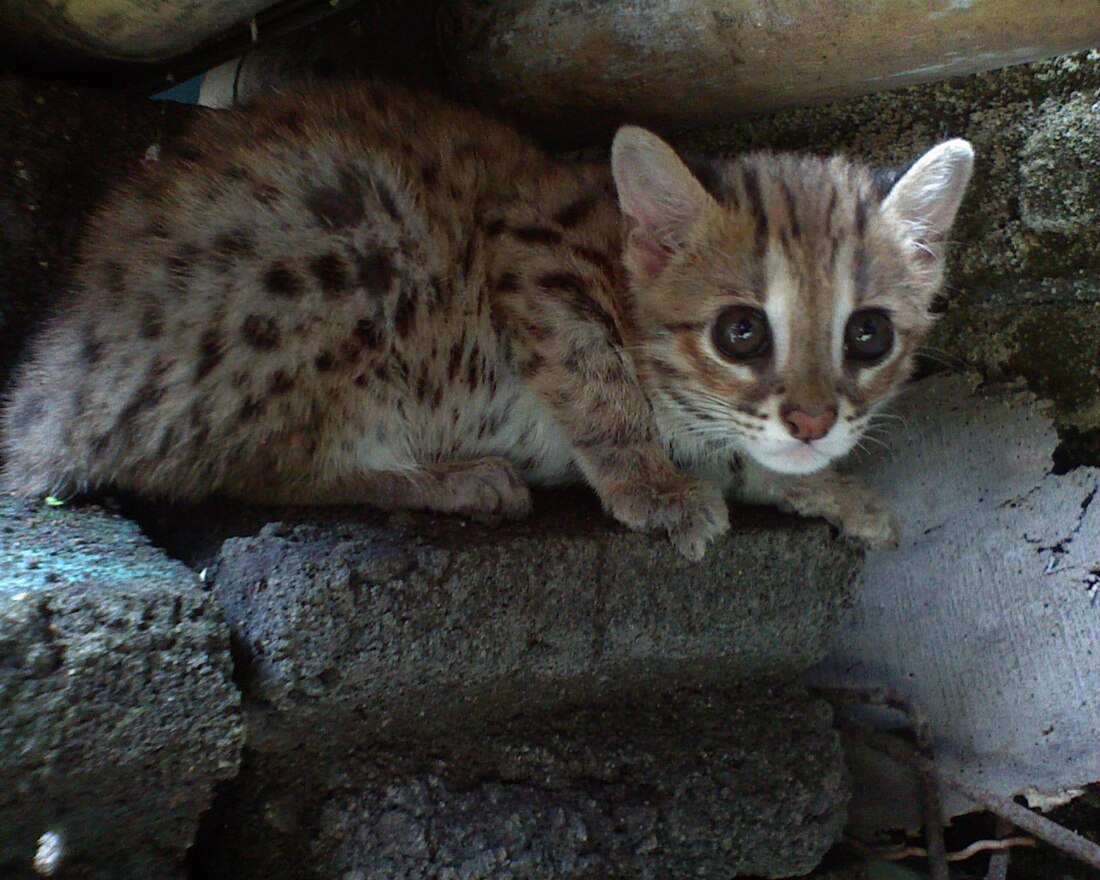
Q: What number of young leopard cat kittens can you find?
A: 1